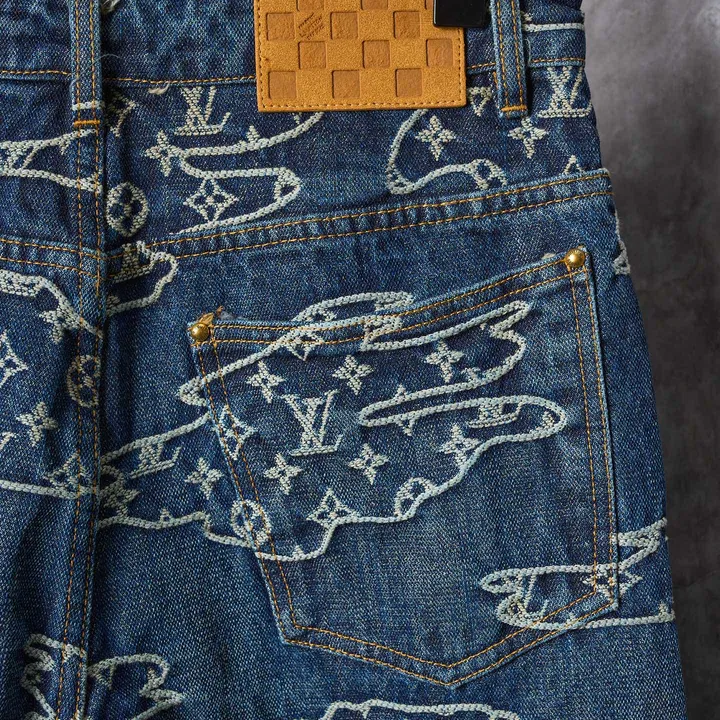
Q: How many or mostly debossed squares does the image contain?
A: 9